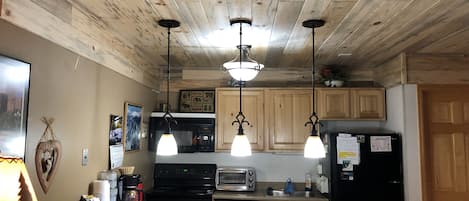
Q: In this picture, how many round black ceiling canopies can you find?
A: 3